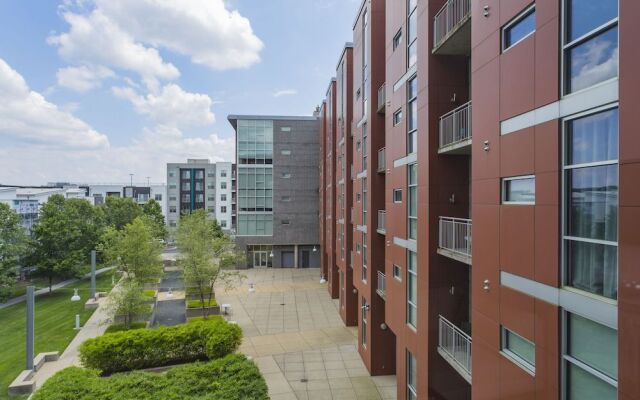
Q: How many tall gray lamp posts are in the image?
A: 2